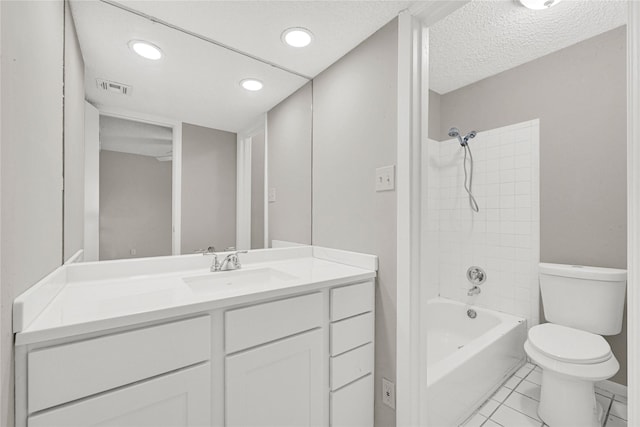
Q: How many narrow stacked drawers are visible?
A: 4